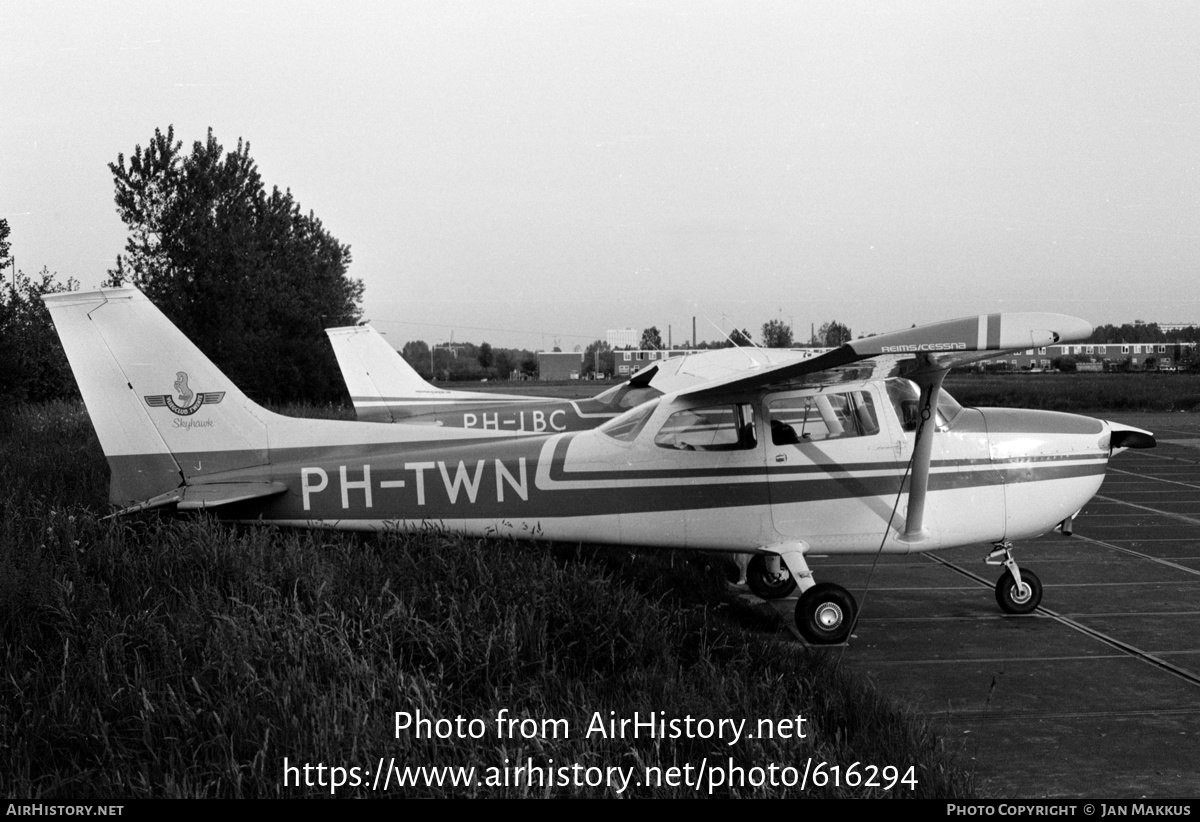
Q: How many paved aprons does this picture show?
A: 1